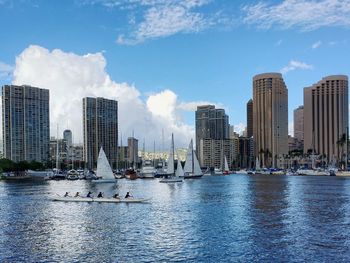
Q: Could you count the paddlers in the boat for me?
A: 6